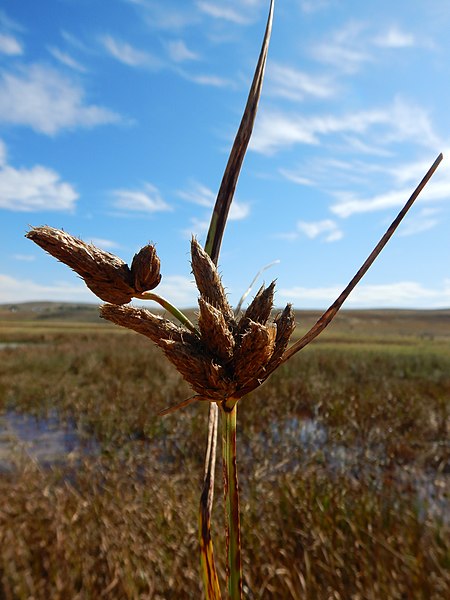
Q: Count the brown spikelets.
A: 9